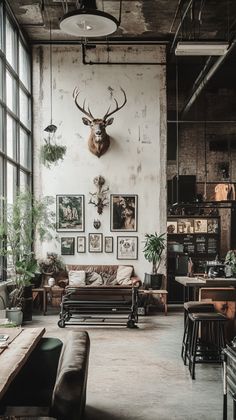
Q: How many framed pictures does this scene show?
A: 7